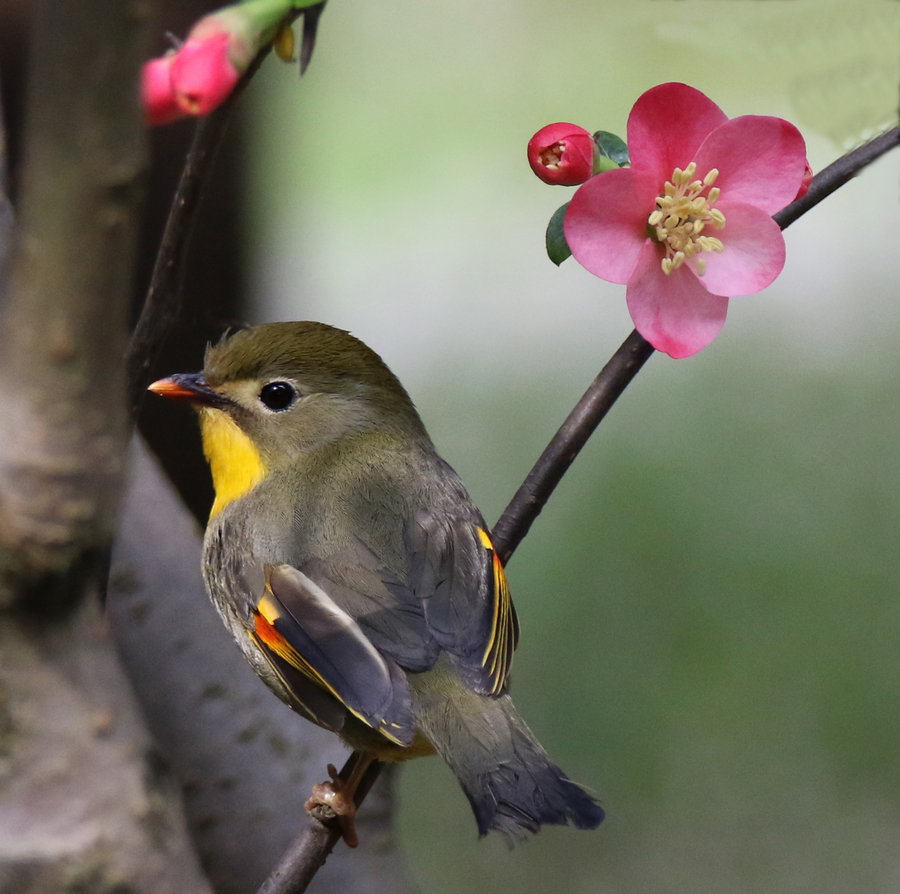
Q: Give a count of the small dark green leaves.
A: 2